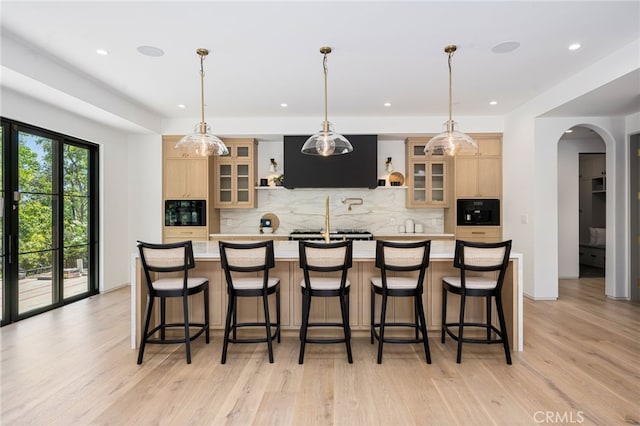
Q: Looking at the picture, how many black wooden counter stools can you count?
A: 5